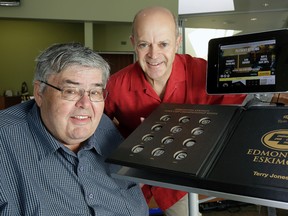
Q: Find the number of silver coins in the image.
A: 12